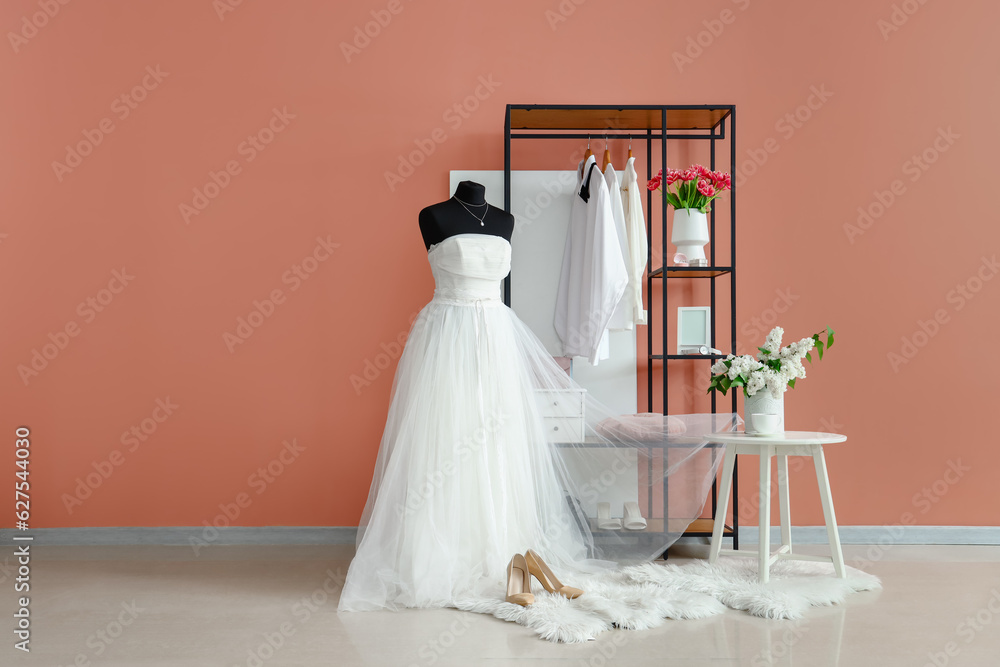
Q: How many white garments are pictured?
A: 4